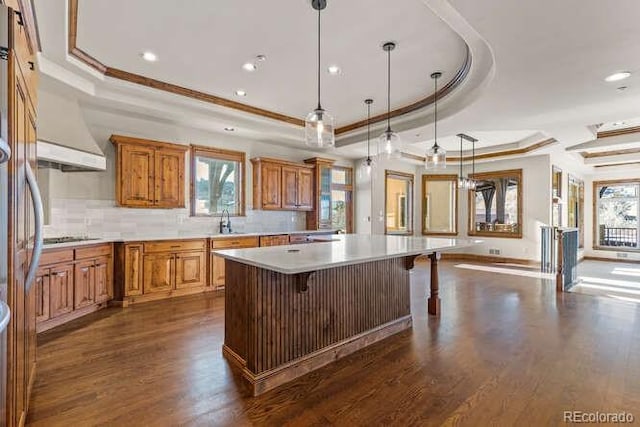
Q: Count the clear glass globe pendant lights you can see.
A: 4